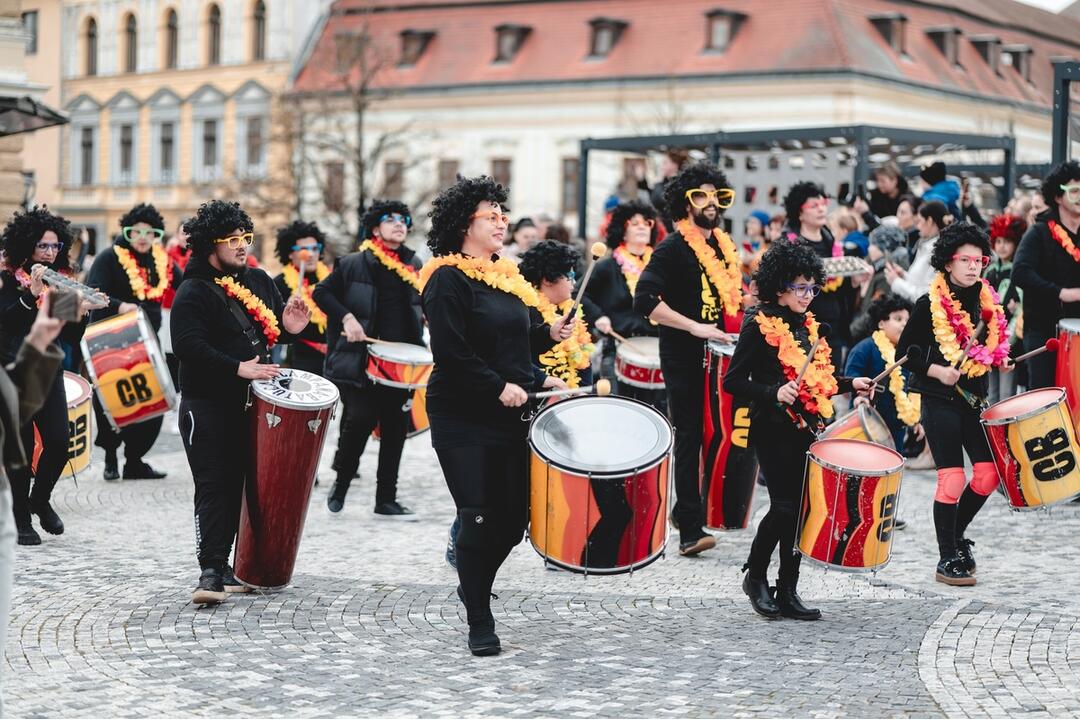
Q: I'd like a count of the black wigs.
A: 14